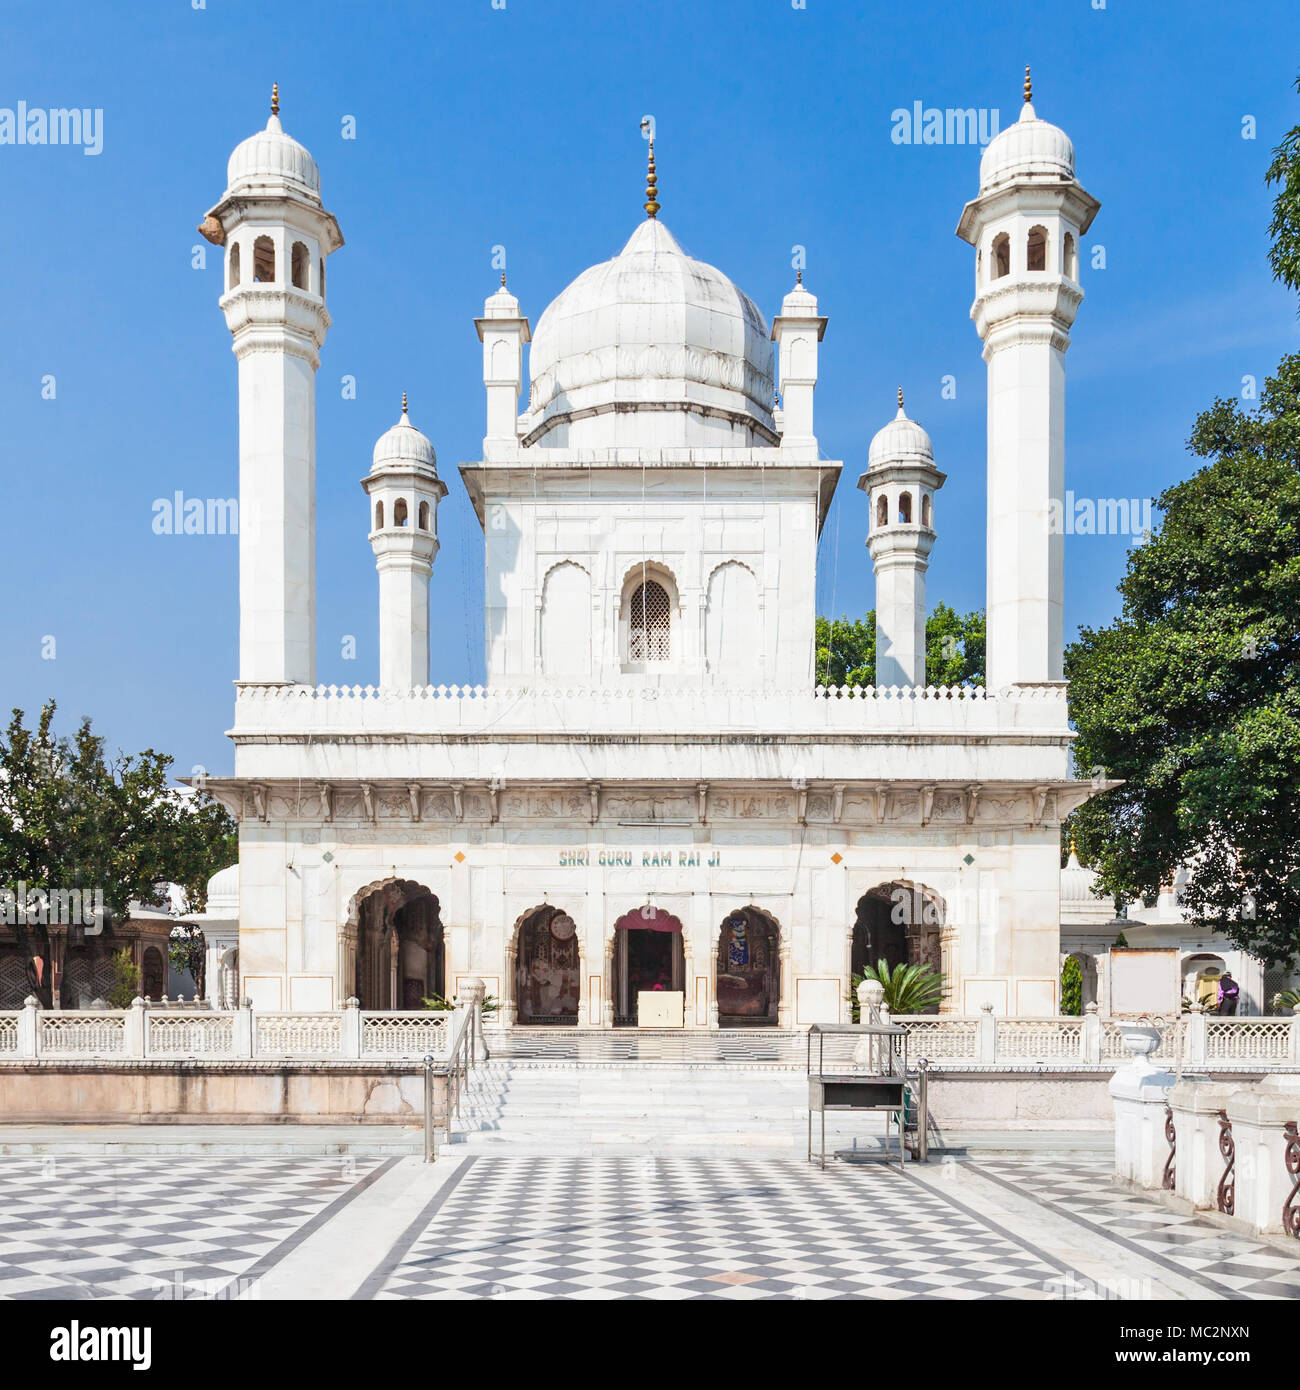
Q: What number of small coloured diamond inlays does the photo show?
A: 4